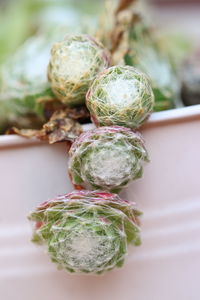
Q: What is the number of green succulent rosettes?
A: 4